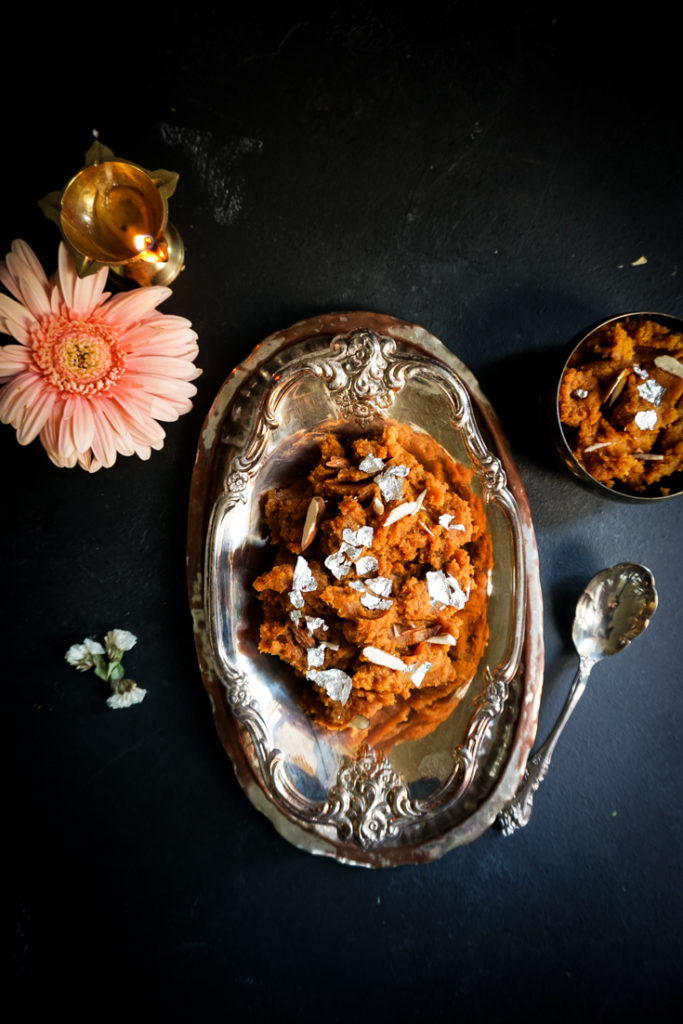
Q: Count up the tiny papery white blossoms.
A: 3